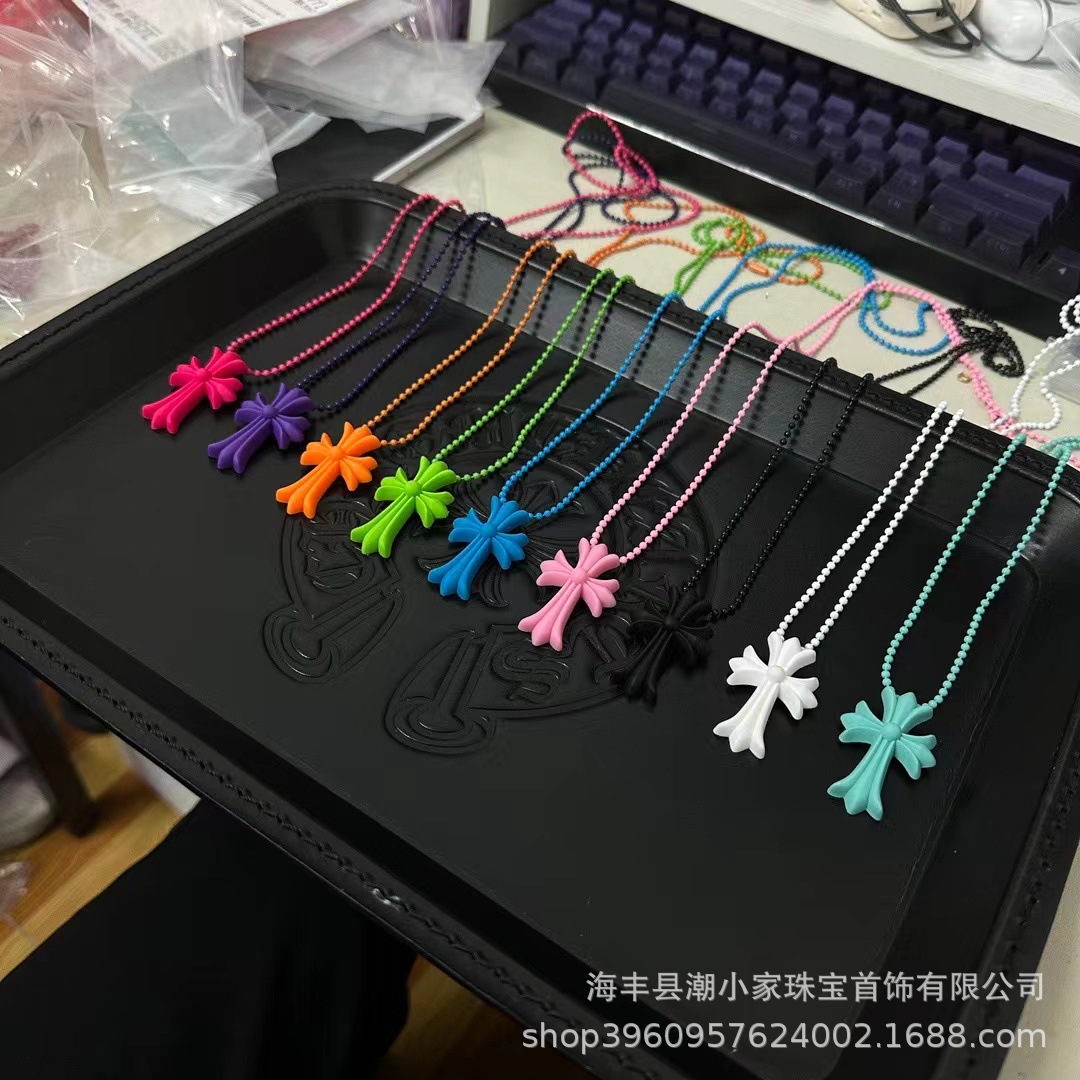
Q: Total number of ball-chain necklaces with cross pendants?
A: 9